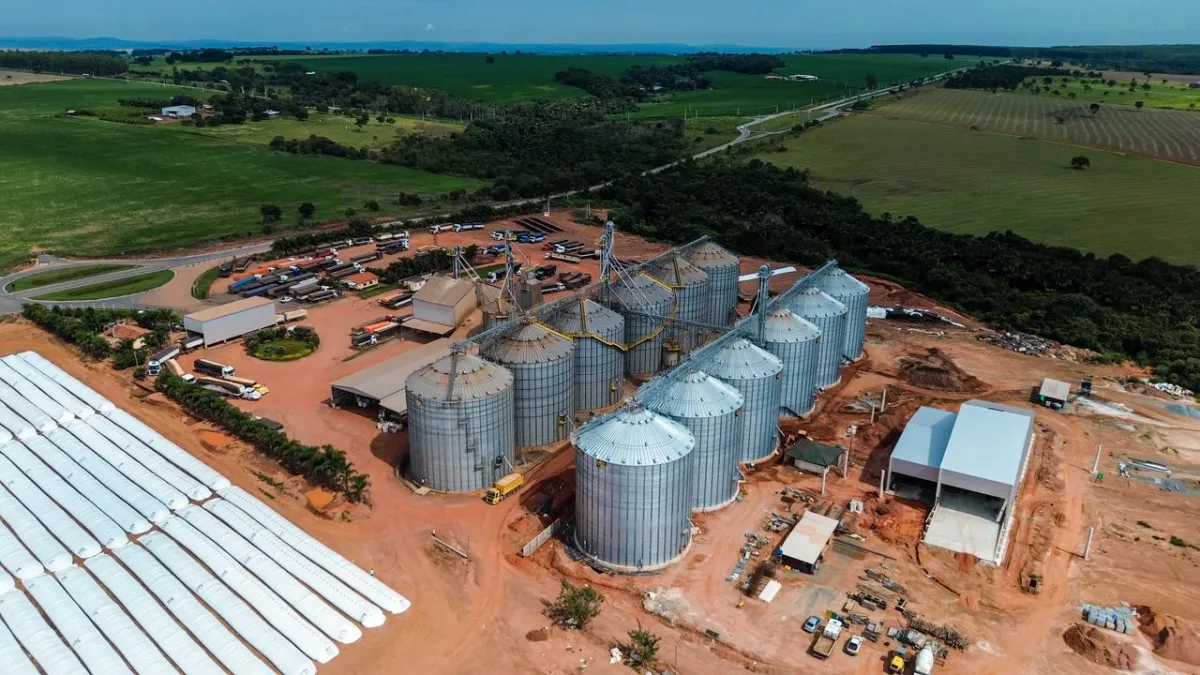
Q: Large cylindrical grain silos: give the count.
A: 12